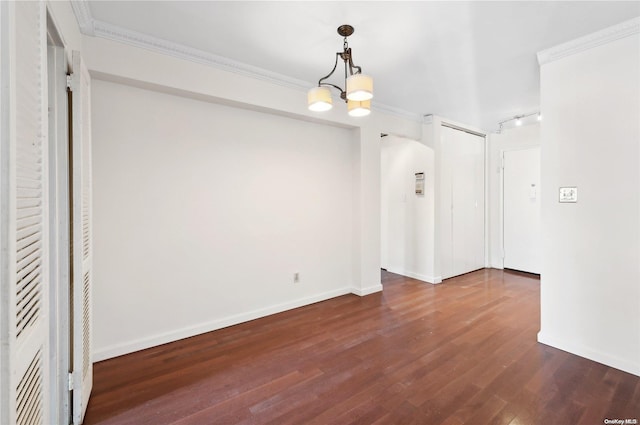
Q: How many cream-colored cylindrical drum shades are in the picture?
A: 3